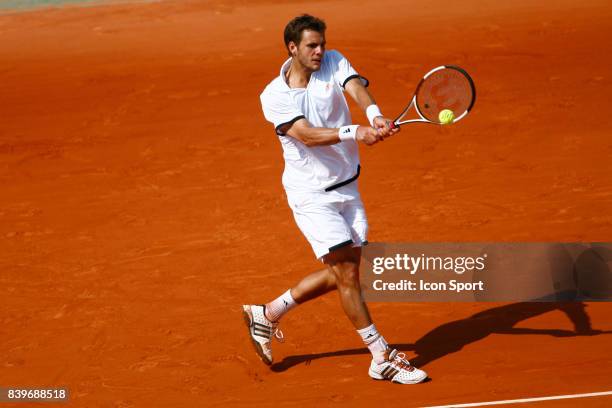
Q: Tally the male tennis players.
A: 1